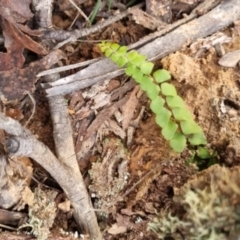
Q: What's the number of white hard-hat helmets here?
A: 0